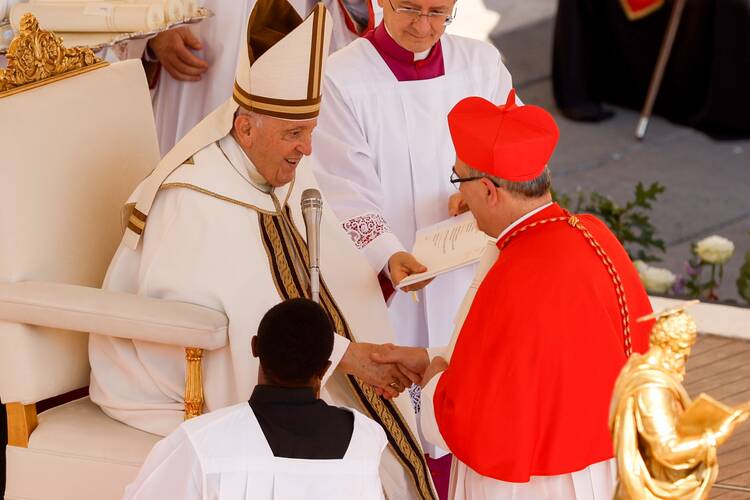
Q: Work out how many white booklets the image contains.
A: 1